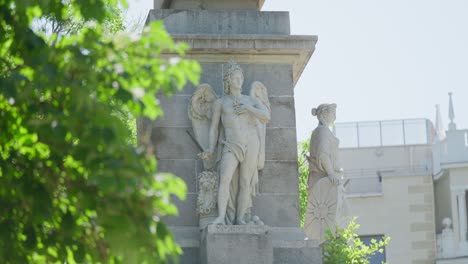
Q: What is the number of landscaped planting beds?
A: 0